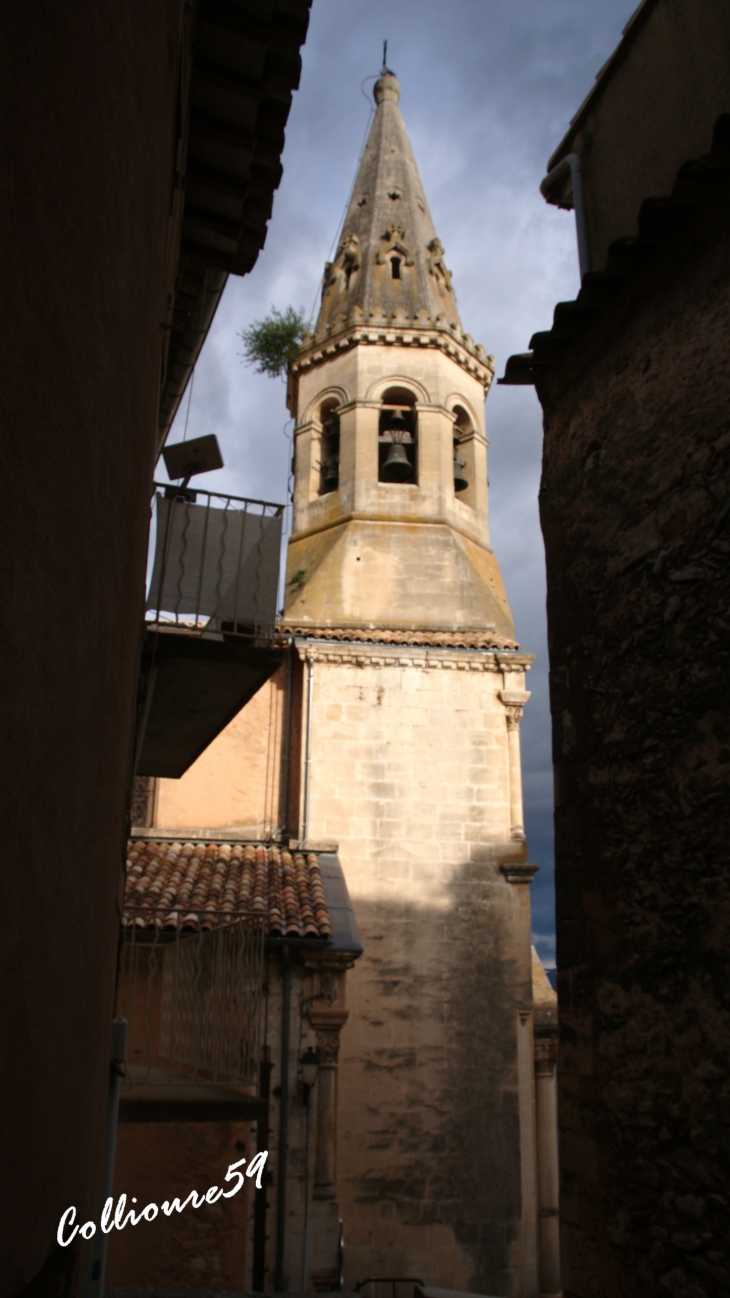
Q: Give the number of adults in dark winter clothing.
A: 0